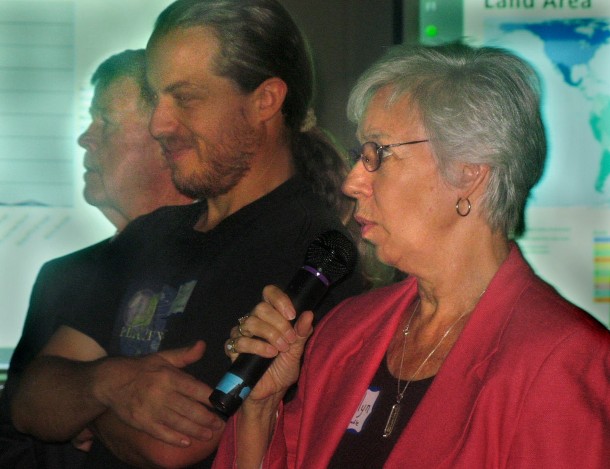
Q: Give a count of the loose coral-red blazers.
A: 1